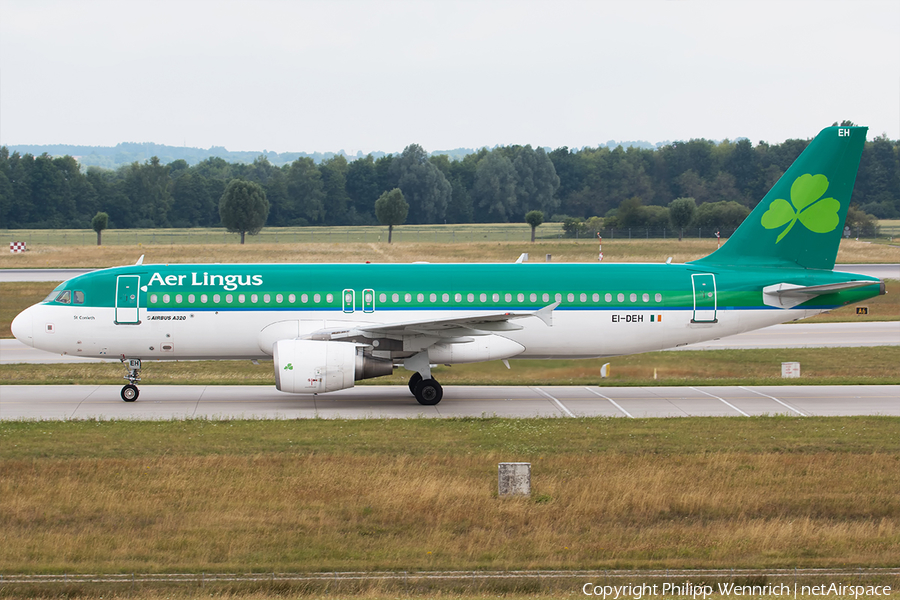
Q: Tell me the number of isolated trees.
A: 5